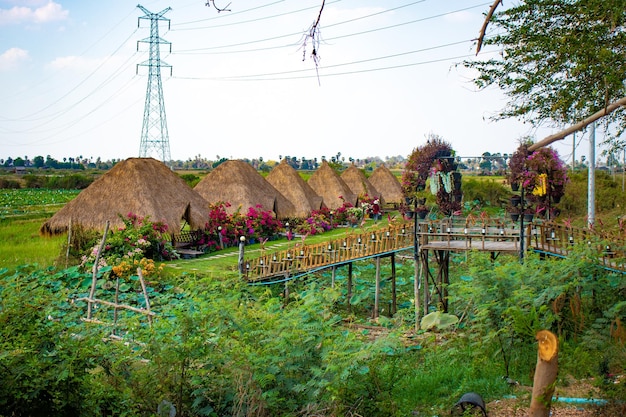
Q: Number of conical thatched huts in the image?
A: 6